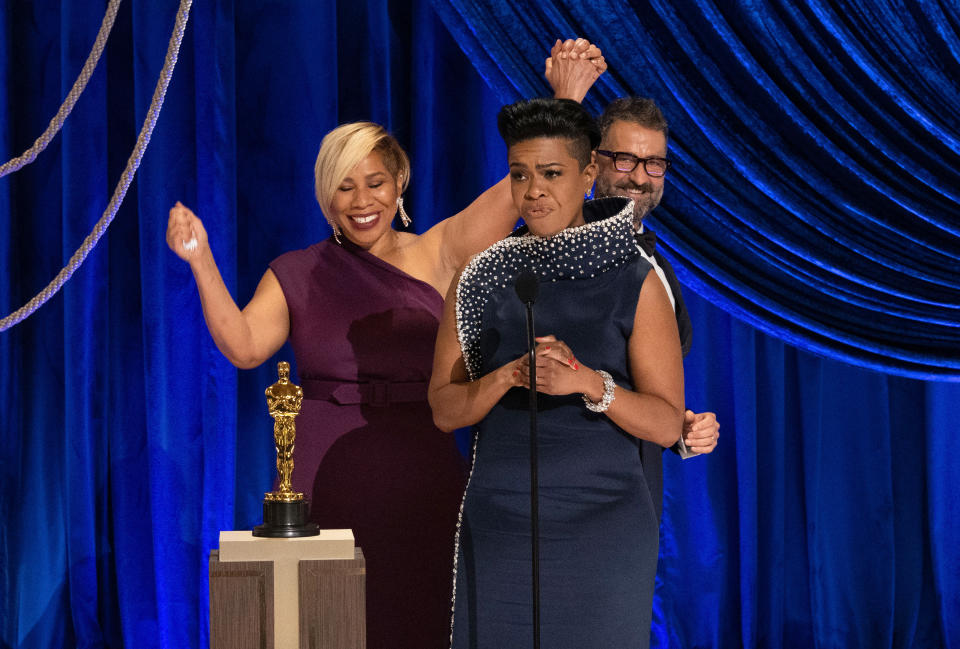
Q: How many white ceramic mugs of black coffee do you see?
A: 0